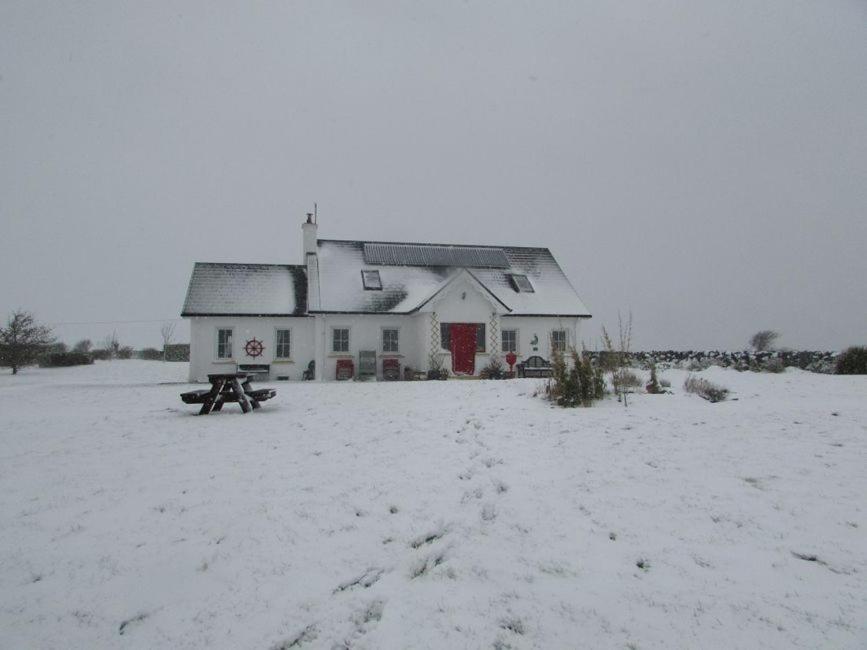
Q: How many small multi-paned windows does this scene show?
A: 6